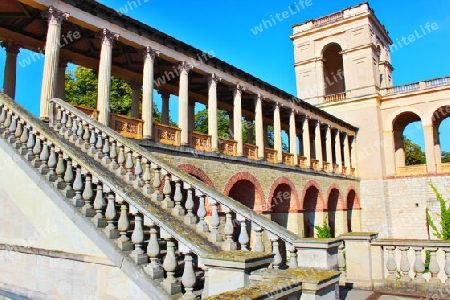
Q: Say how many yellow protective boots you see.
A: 0